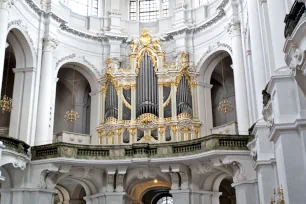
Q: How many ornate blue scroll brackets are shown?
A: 0